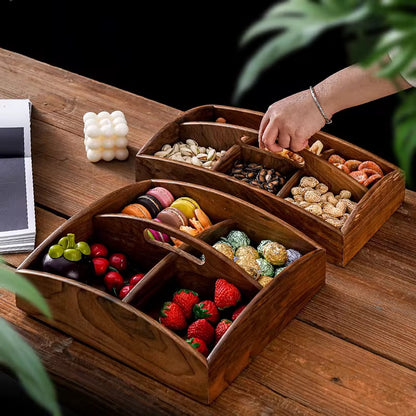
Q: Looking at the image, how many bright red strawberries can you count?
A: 8